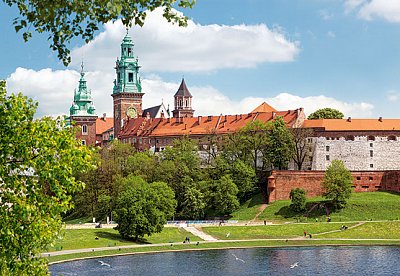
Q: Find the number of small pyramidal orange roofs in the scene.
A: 1